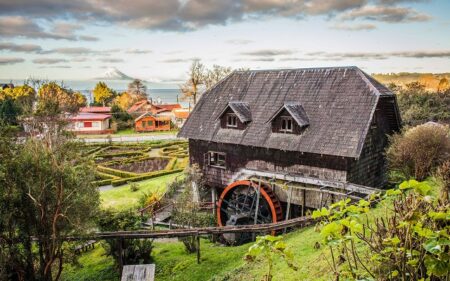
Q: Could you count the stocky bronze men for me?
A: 0